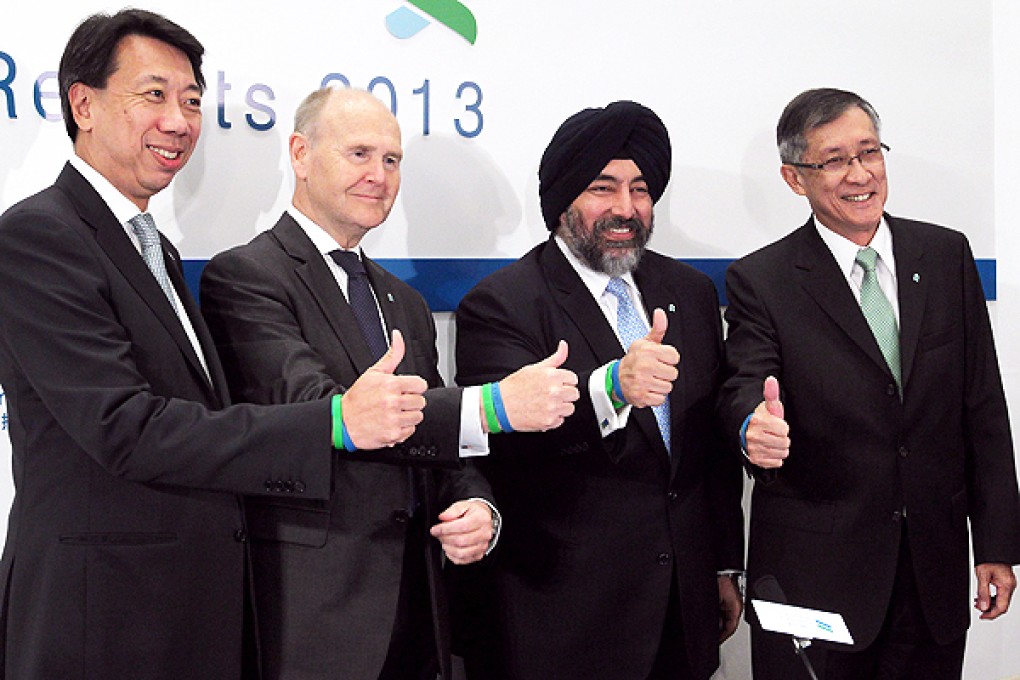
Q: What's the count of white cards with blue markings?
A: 1